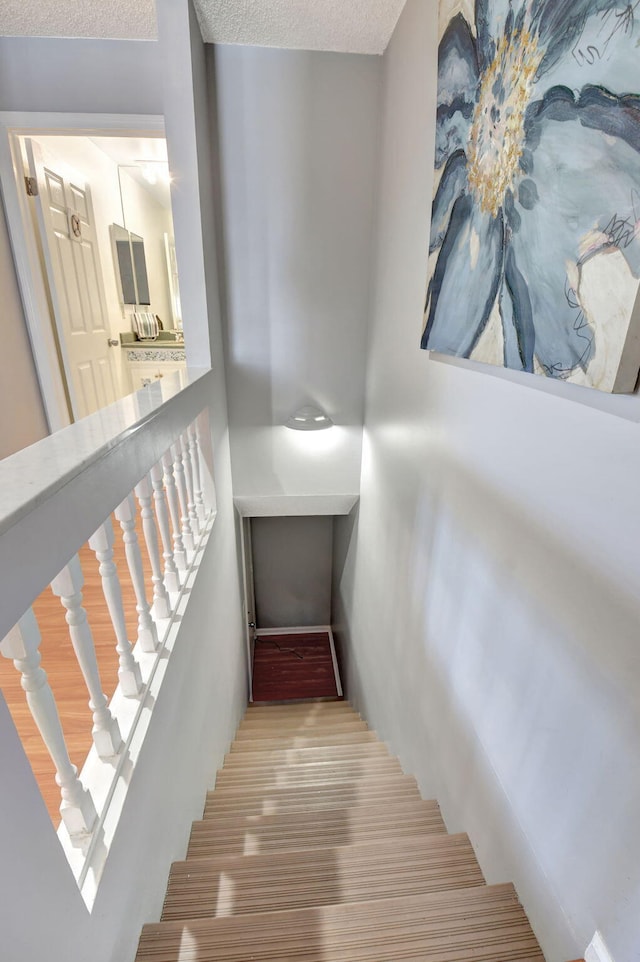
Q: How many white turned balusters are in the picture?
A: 10